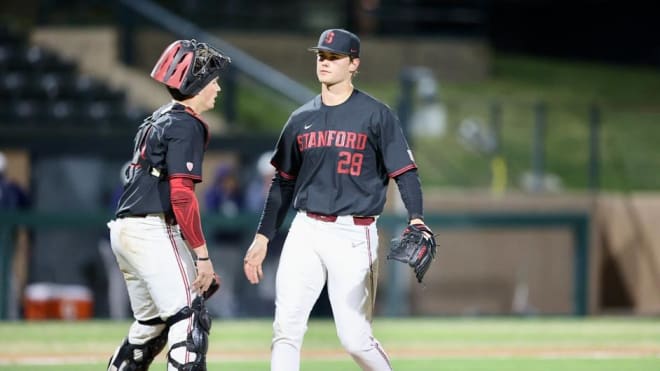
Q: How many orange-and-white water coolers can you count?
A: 2